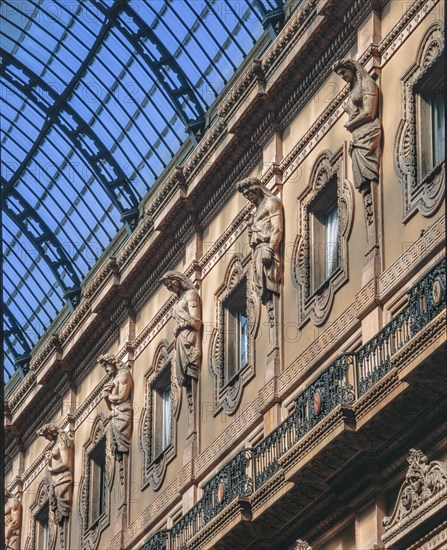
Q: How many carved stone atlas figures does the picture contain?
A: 6